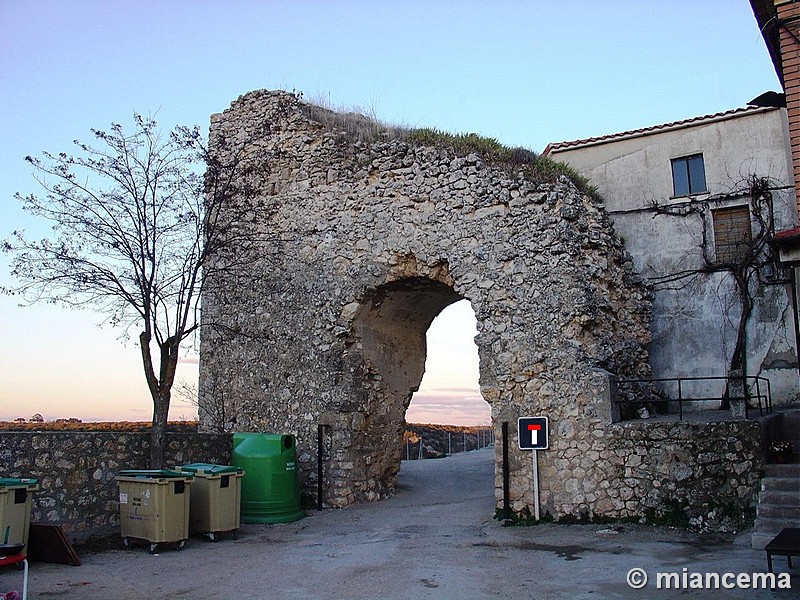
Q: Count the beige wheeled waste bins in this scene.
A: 3